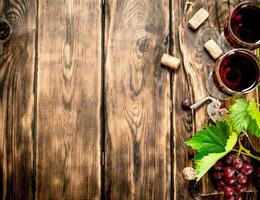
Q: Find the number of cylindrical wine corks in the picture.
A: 3